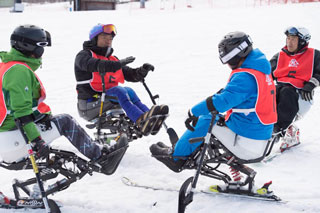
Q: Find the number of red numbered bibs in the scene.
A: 4